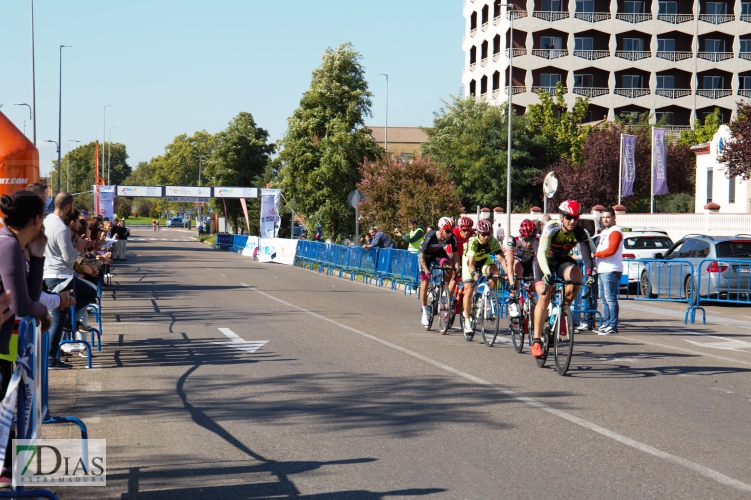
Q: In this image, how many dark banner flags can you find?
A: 2